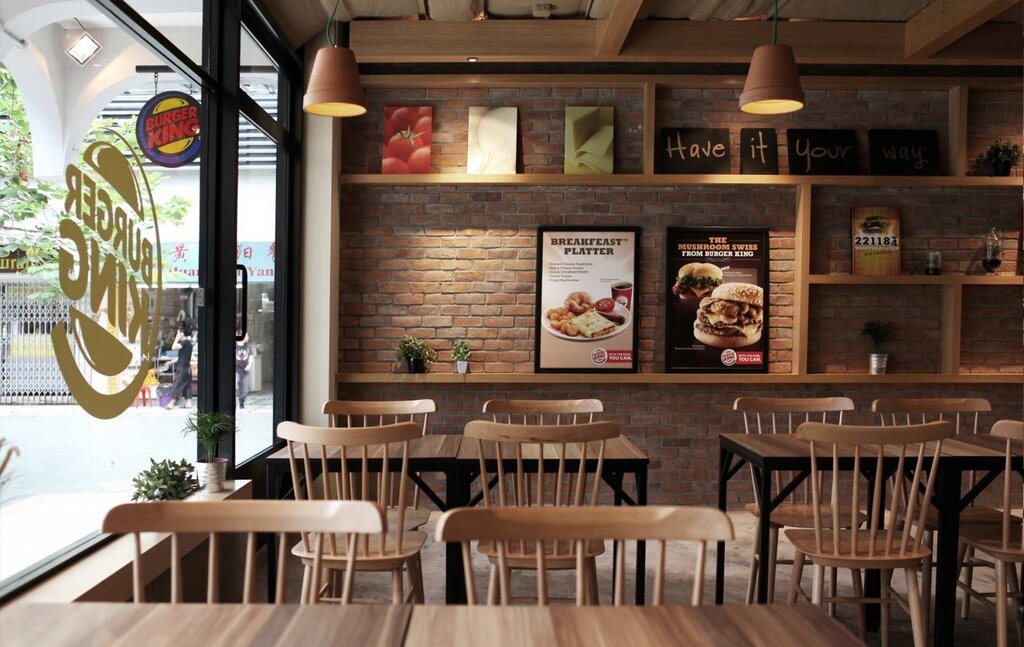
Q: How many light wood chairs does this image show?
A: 10